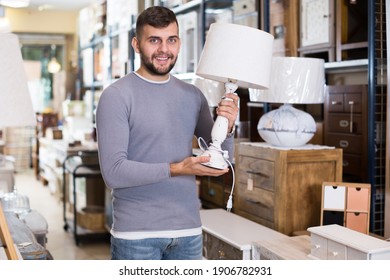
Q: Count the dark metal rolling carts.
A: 1